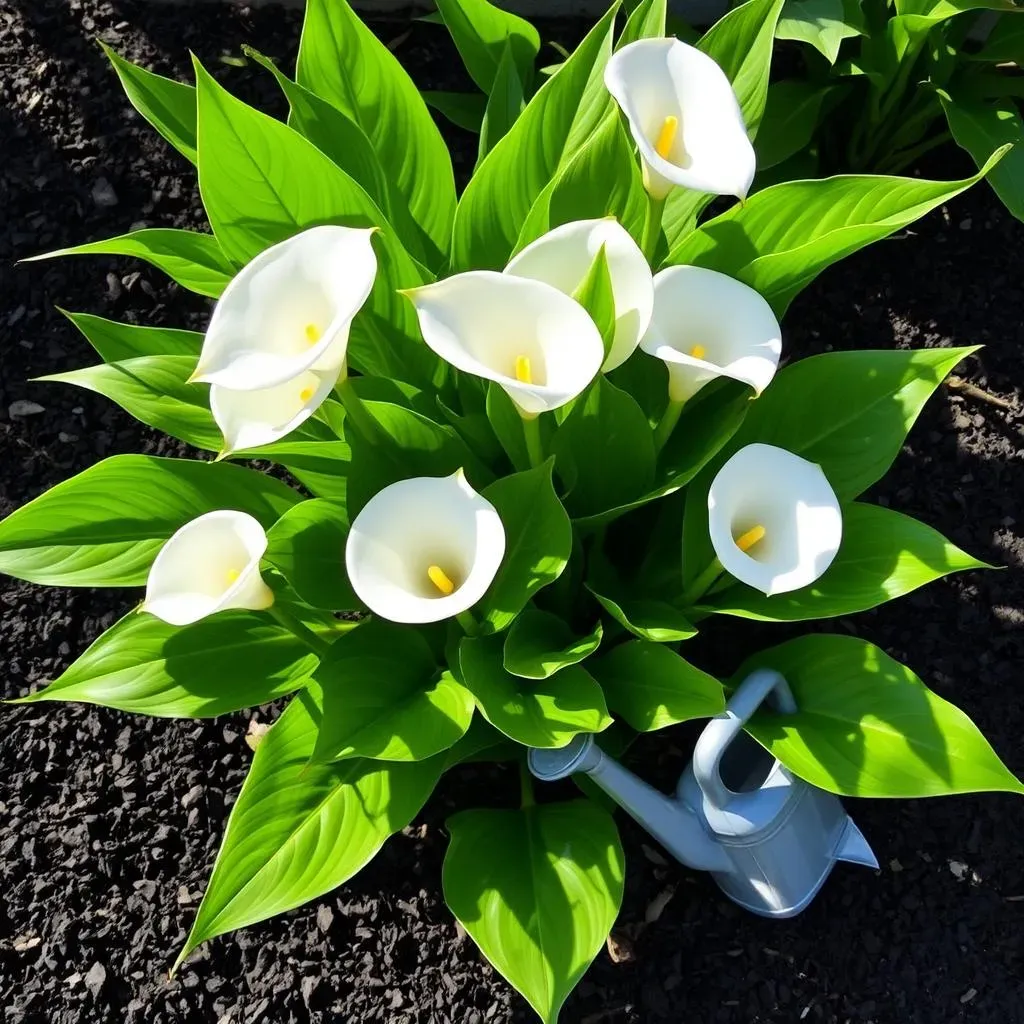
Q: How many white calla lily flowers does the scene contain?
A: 9